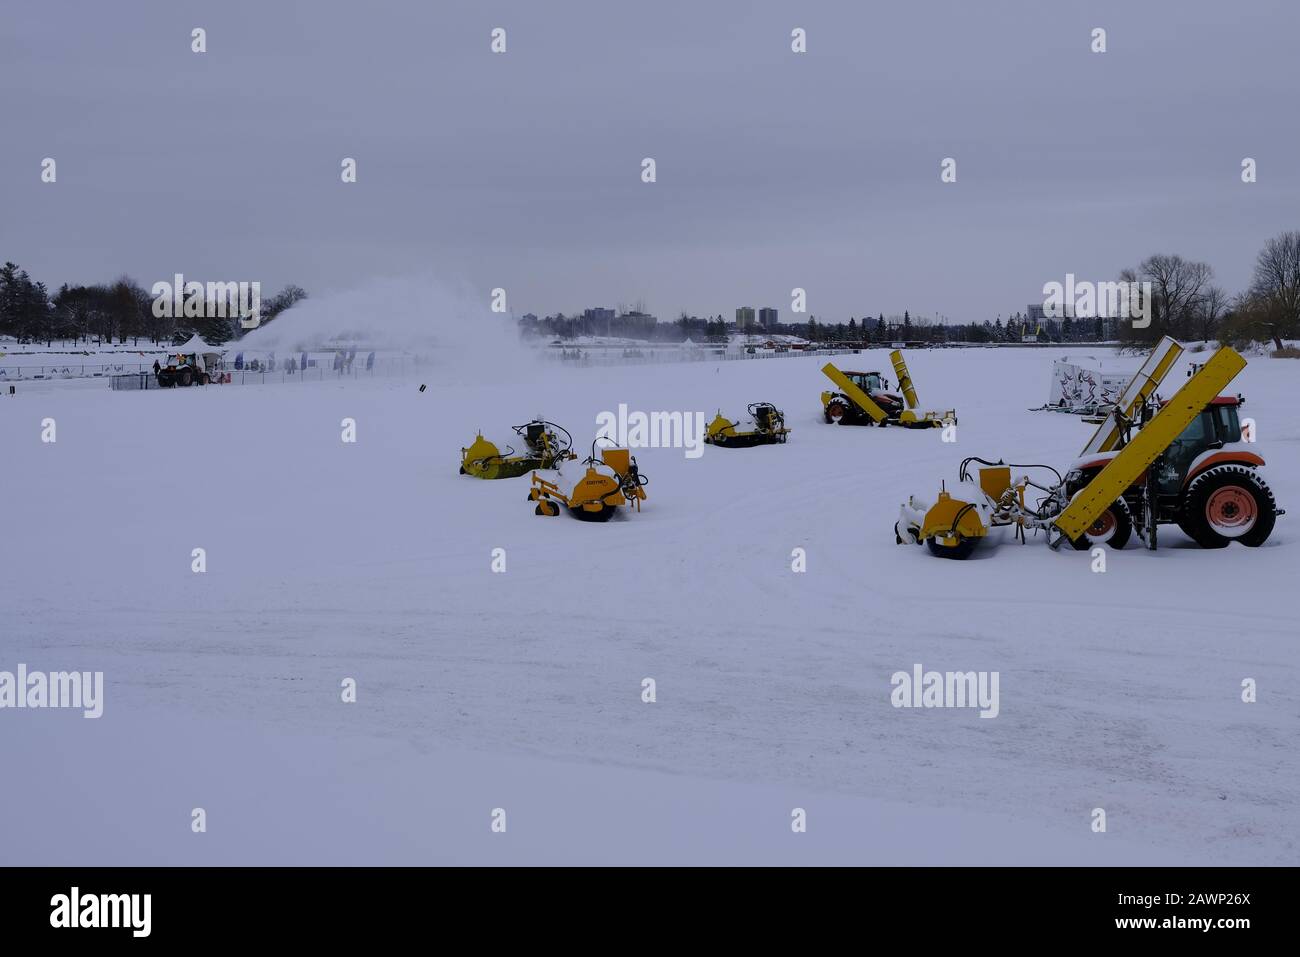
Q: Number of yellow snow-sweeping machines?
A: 5